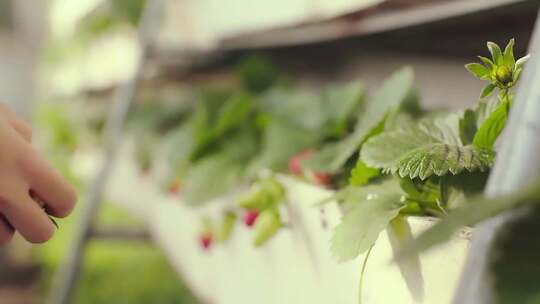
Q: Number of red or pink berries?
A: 5